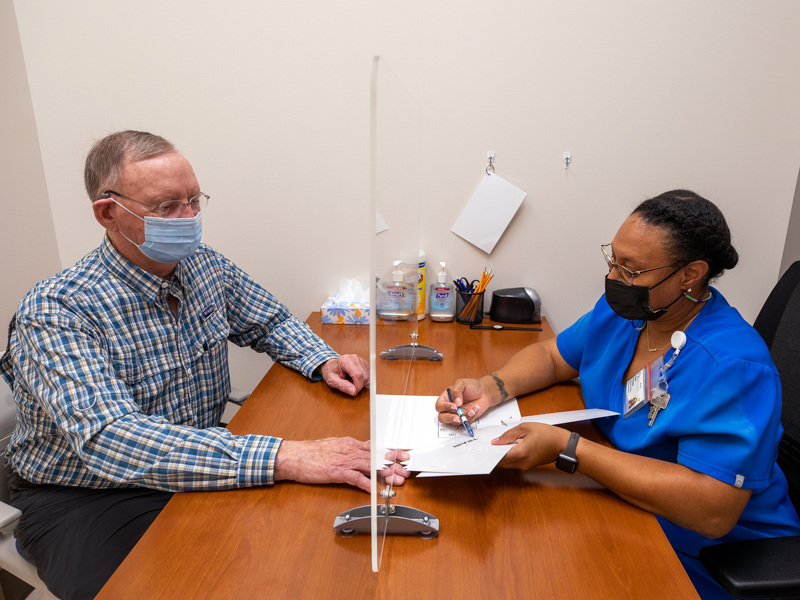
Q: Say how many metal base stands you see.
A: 2